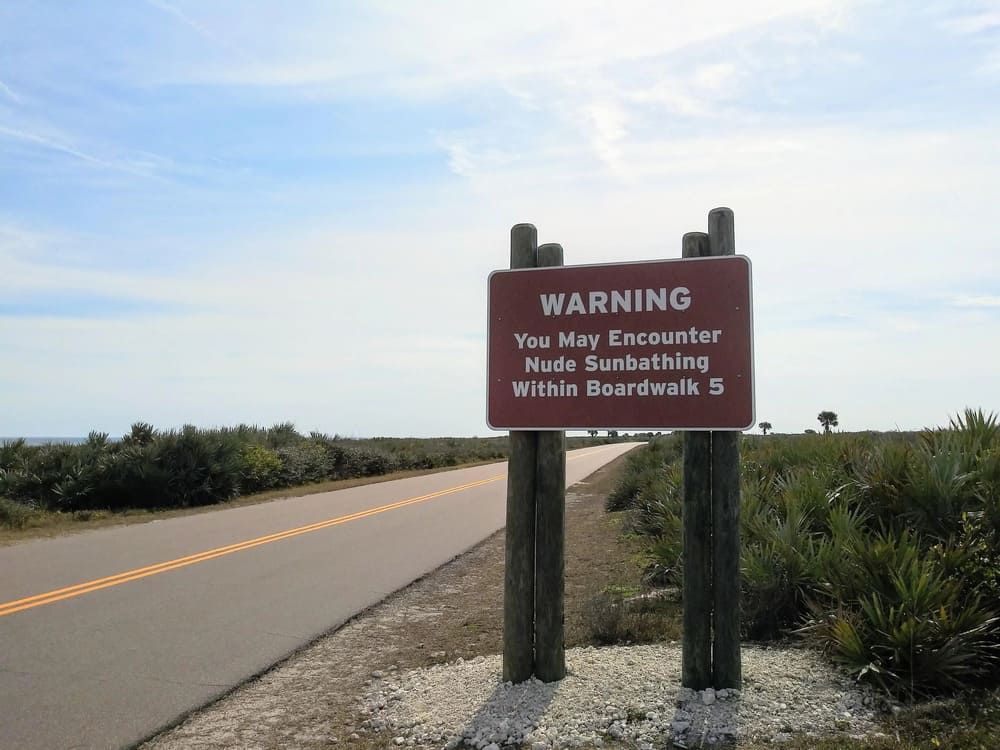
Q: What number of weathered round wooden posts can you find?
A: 4